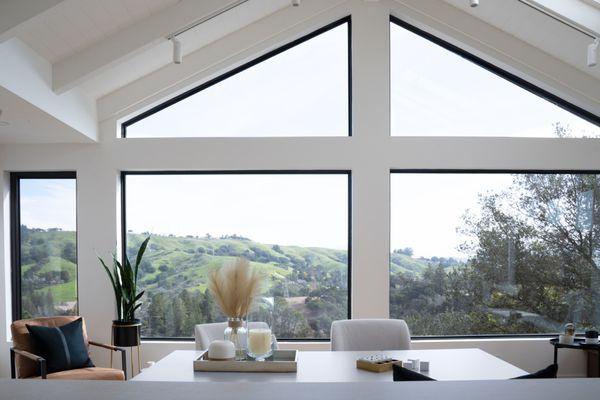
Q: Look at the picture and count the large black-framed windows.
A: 5